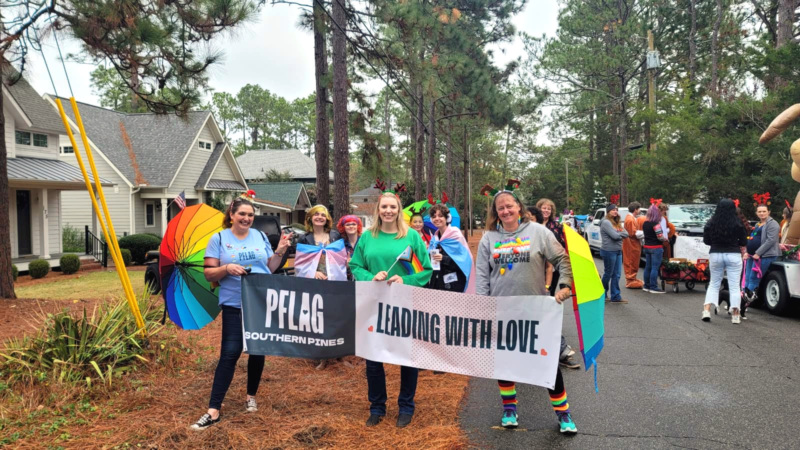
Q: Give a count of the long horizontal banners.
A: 1